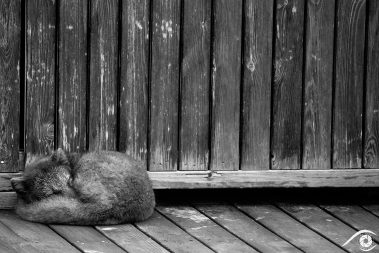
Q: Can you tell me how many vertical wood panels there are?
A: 13